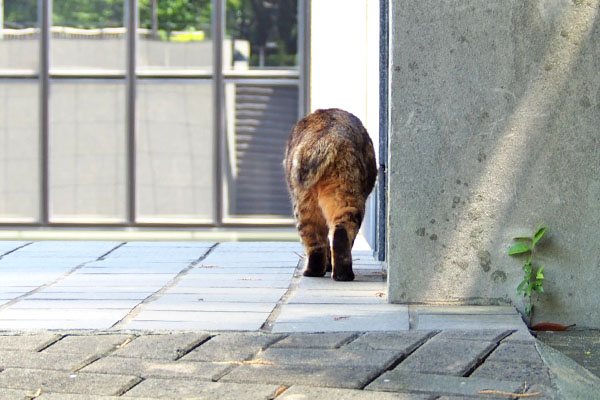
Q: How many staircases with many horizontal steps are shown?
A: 1